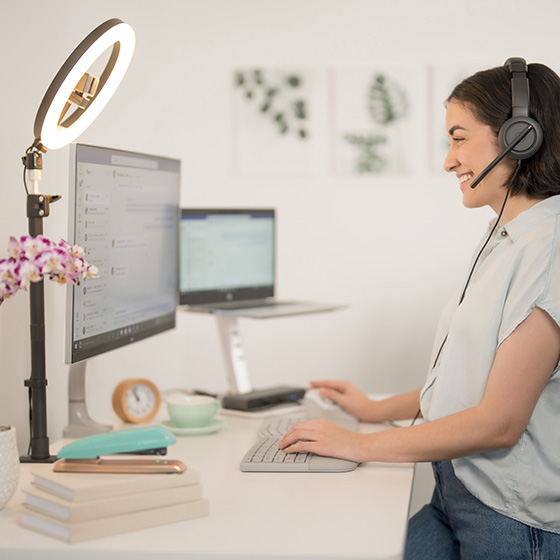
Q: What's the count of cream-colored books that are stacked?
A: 3